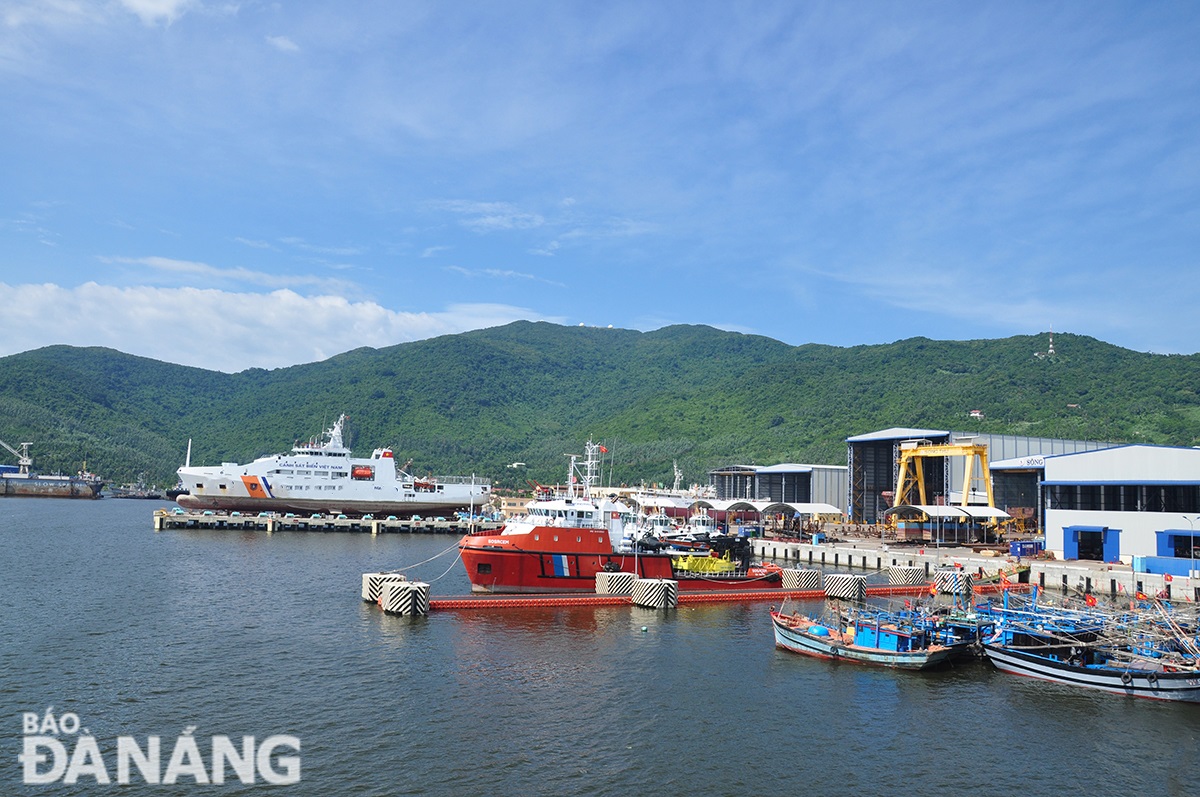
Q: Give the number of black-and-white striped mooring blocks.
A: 8